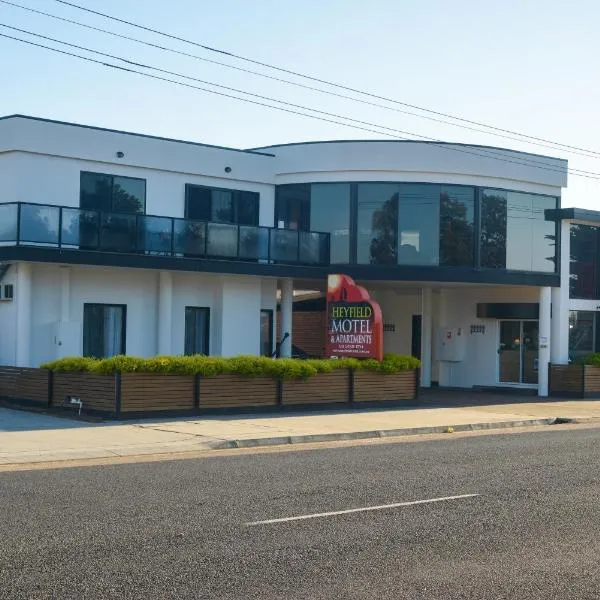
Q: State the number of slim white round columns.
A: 5